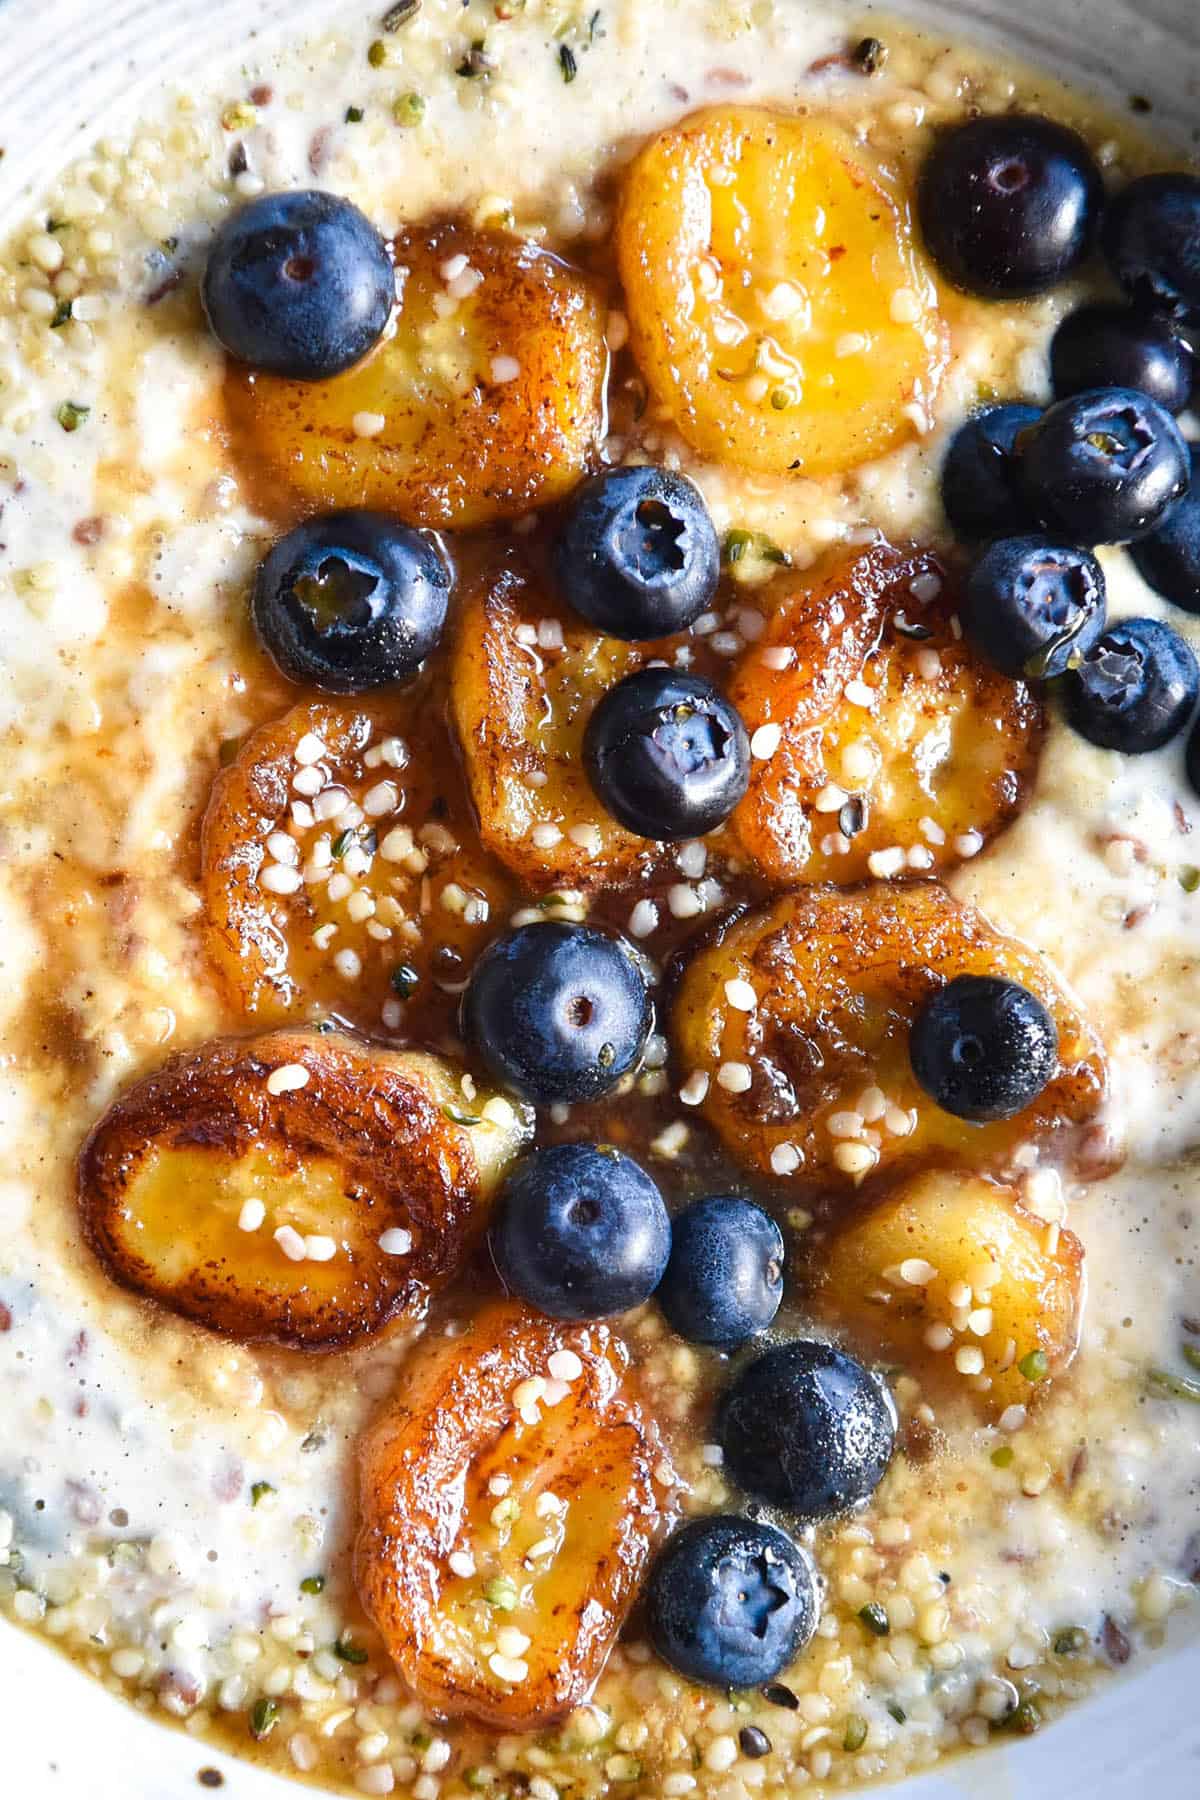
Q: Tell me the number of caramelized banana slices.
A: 9